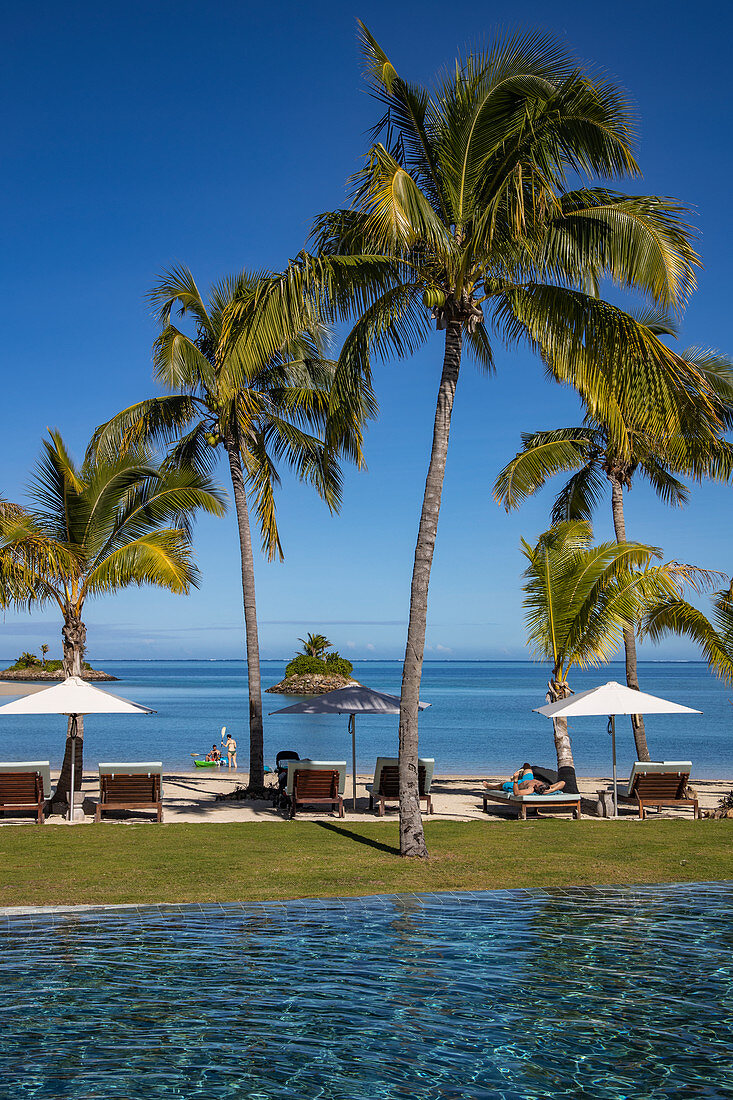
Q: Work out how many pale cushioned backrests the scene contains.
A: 5